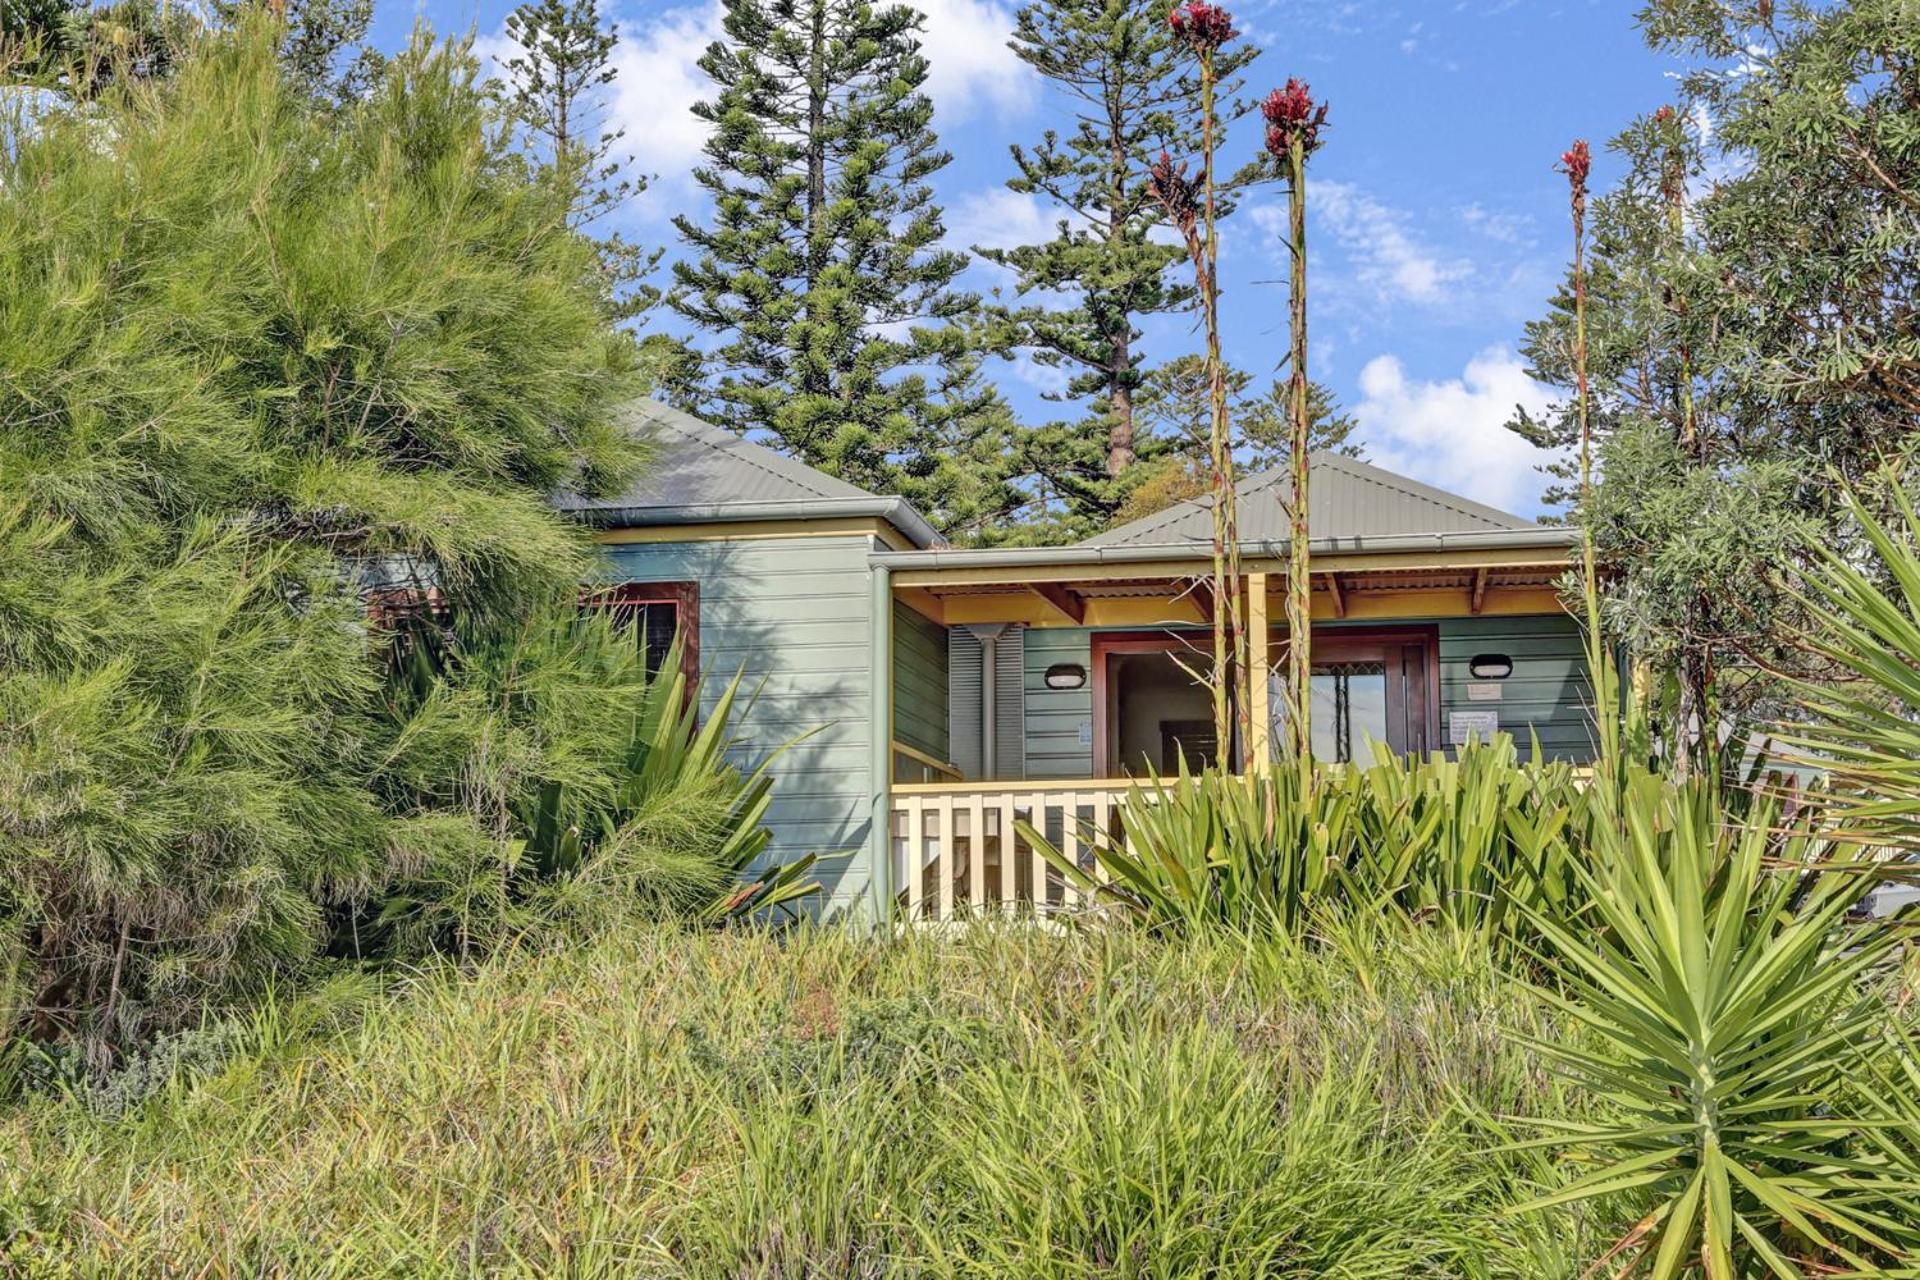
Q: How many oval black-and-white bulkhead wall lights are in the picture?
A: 2